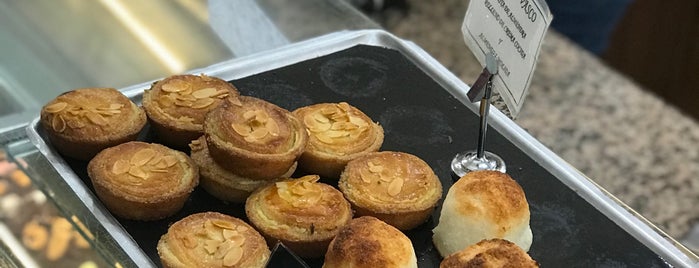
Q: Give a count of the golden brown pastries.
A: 12